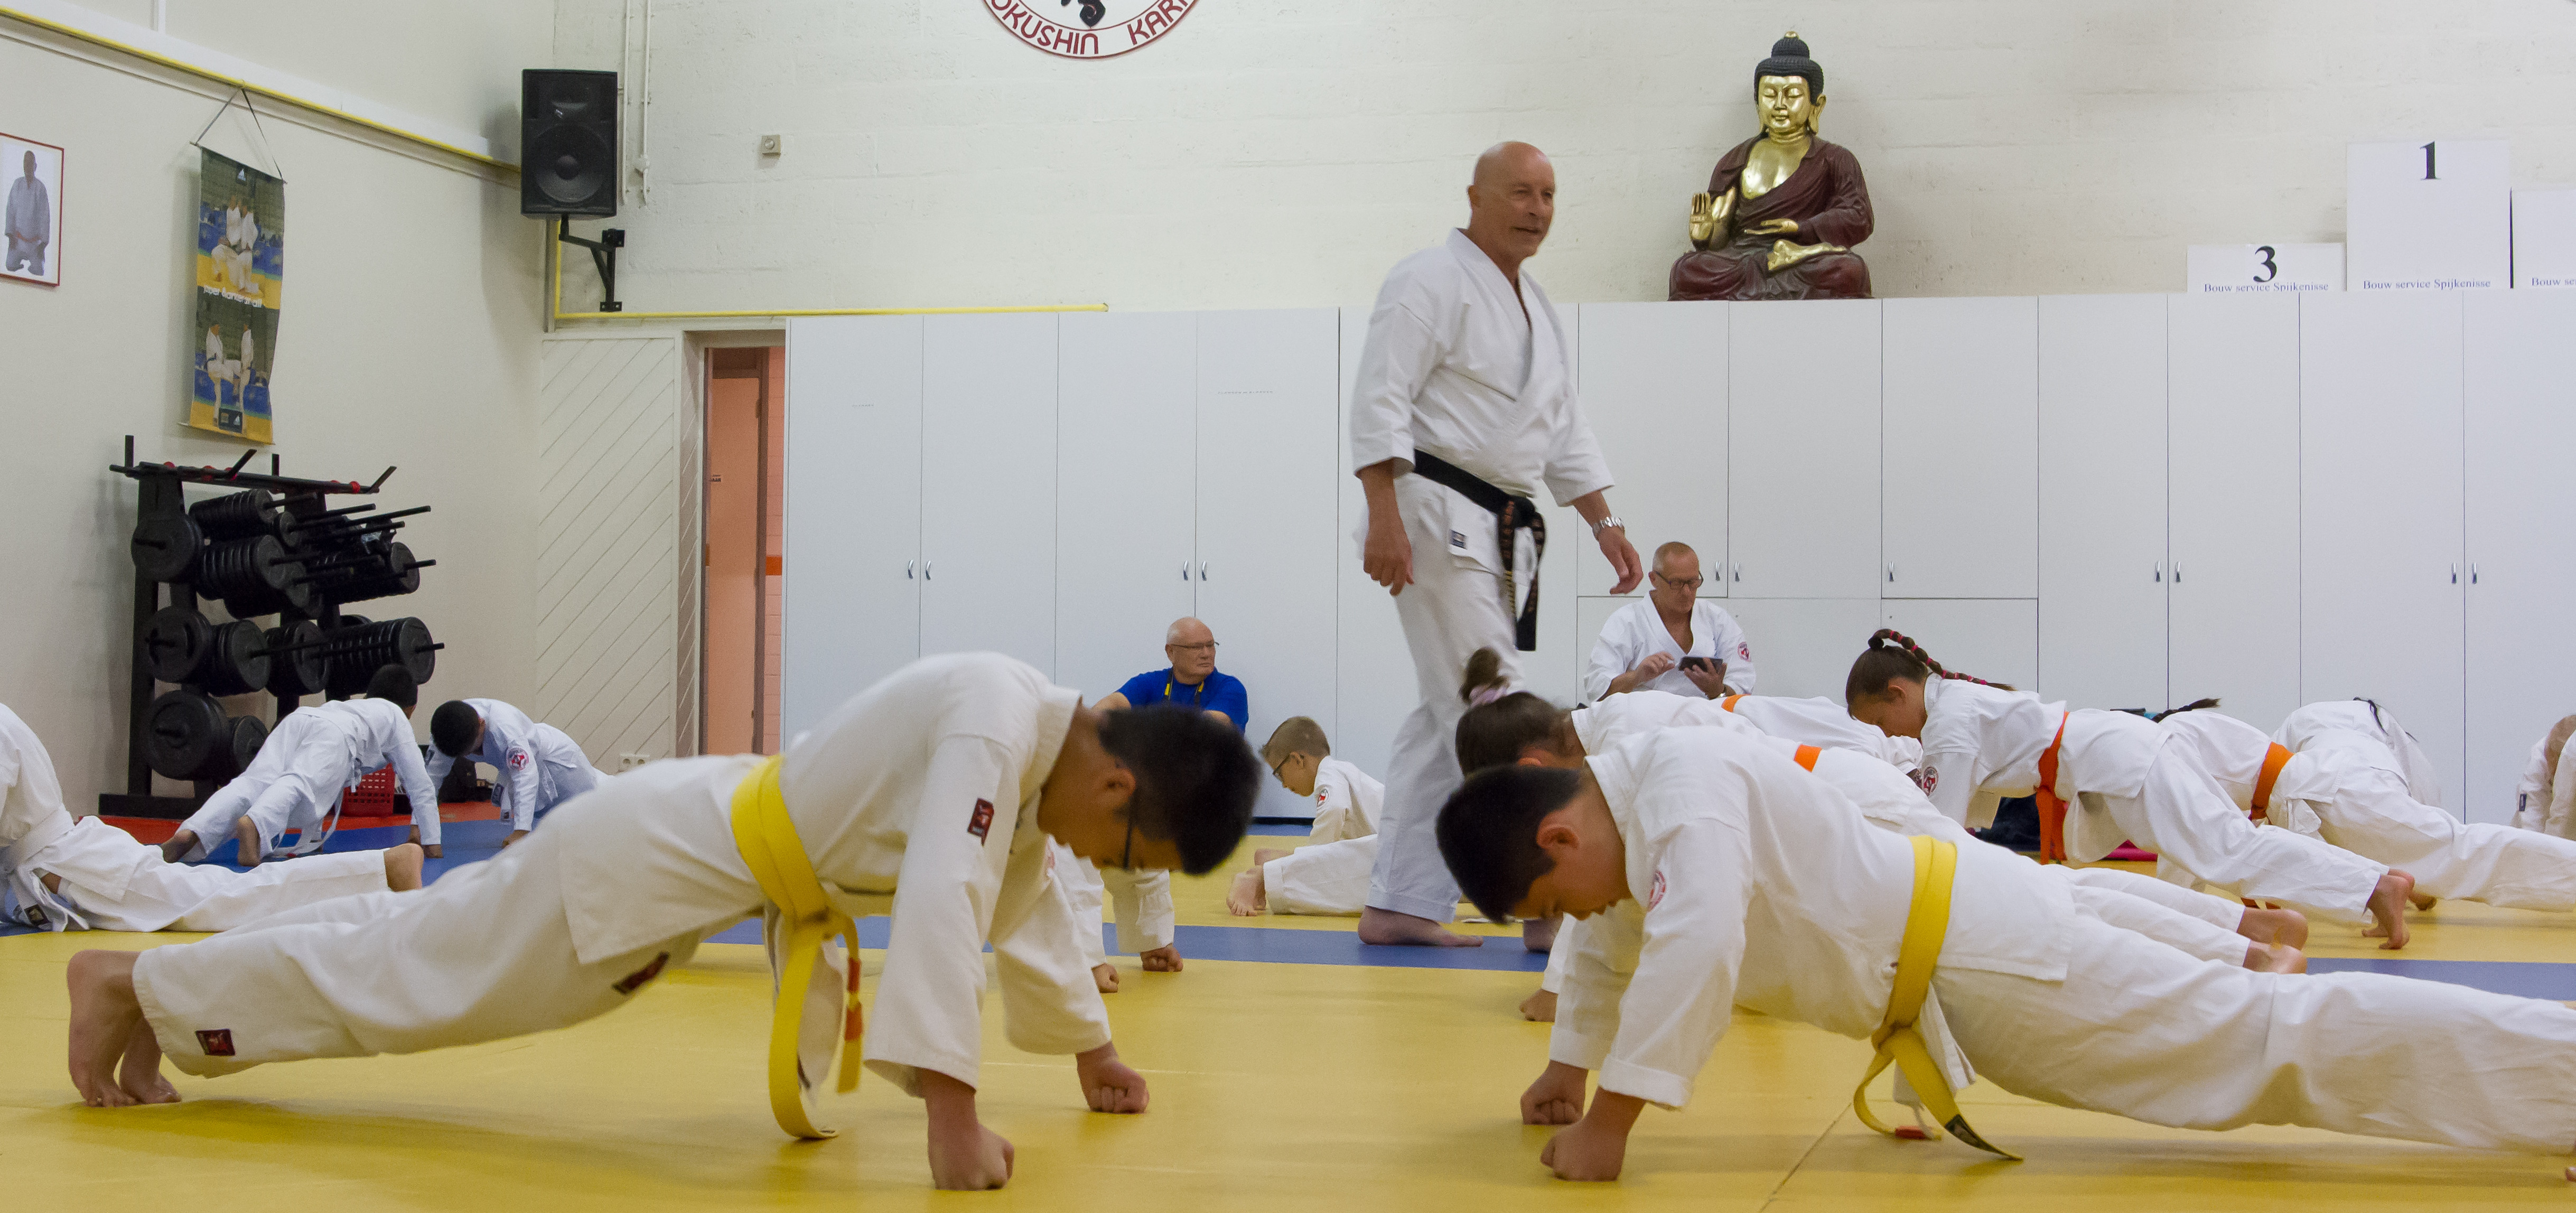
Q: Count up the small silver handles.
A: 11